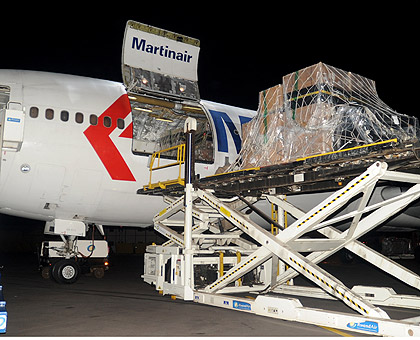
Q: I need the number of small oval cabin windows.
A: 7